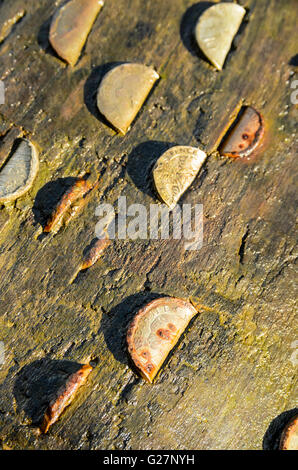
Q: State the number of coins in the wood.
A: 11